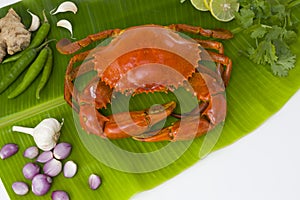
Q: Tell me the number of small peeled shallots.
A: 11